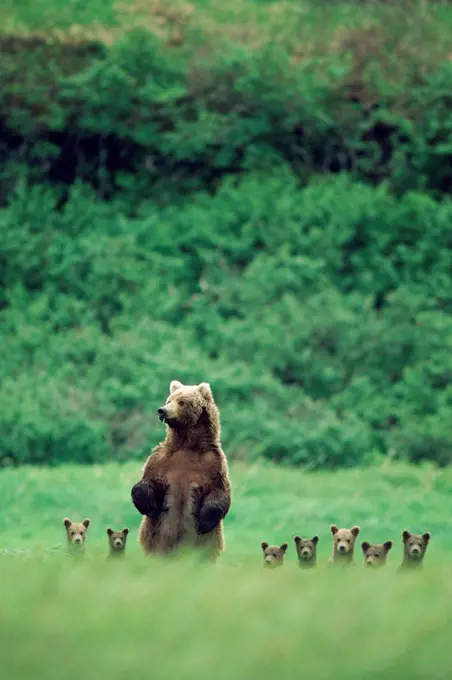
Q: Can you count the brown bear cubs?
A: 7